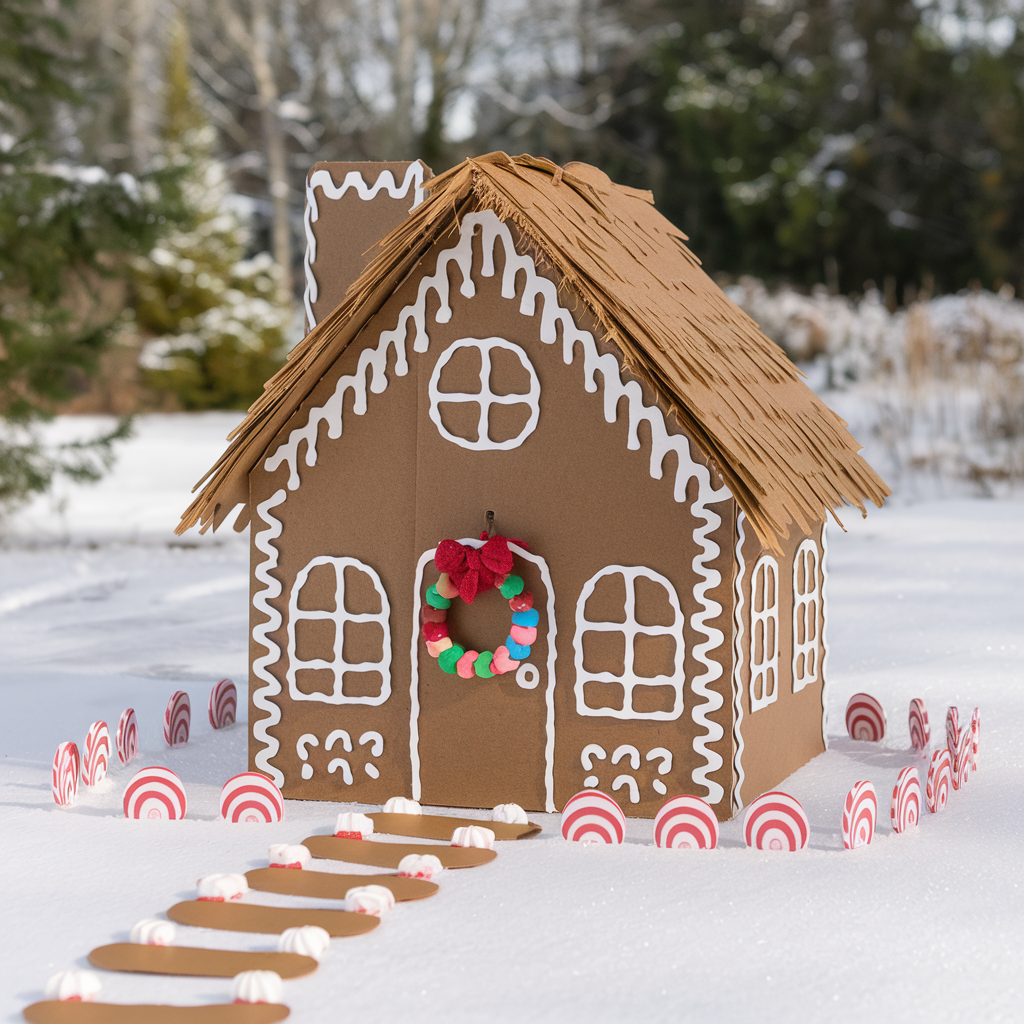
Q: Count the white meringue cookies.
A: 12